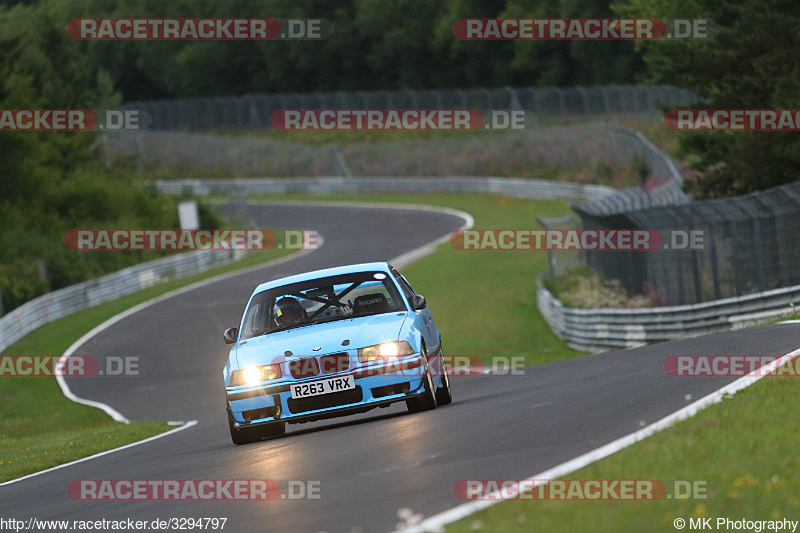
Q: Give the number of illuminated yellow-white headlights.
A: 2